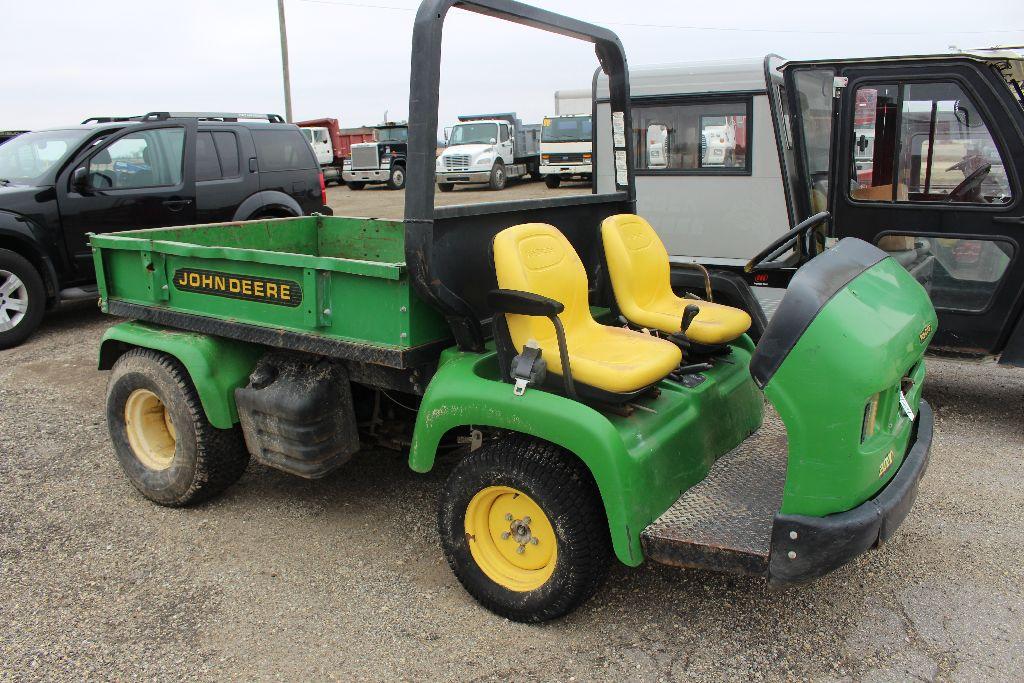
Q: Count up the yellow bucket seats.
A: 2